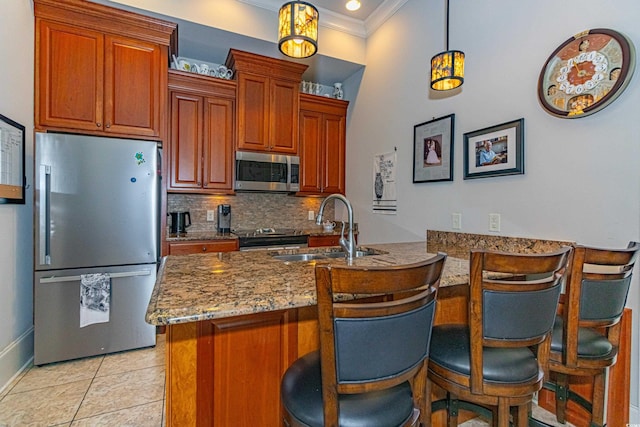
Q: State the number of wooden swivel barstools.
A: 3